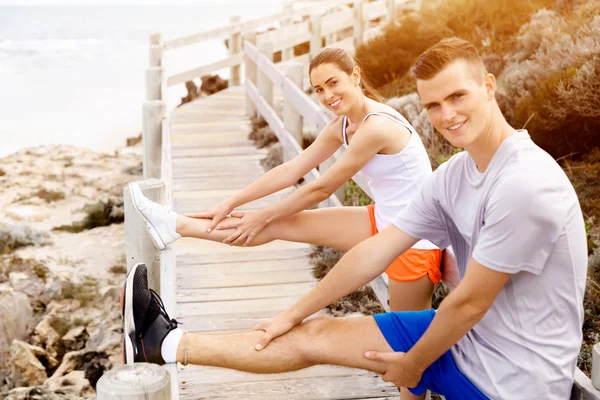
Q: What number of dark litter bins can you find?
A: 0